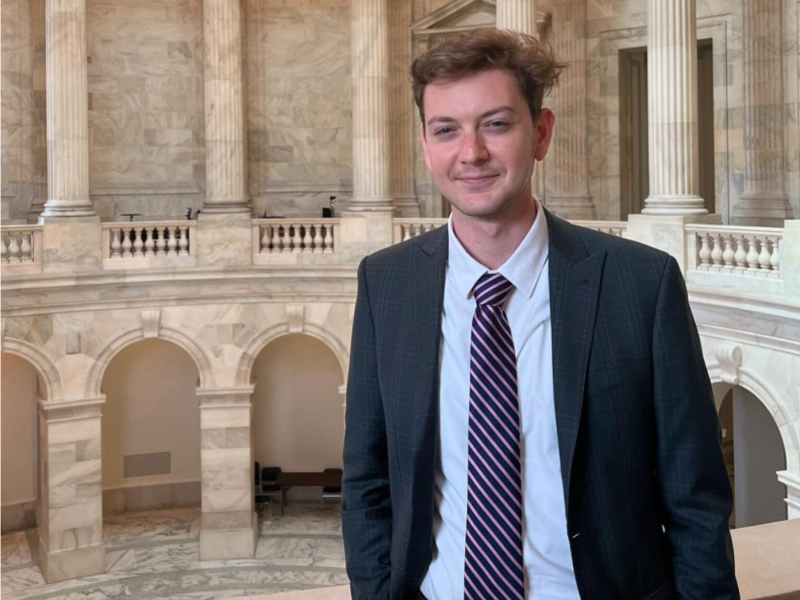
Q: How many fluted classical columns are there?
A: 5